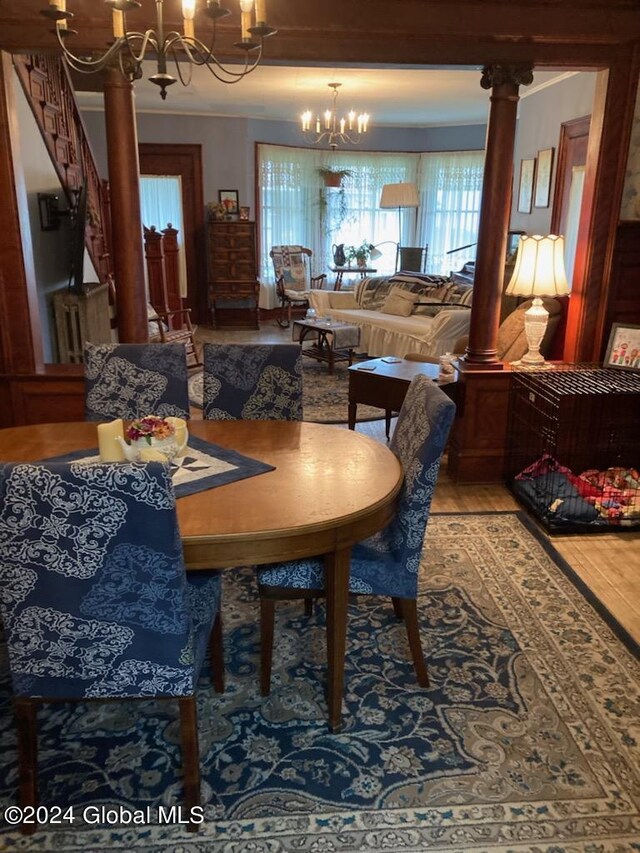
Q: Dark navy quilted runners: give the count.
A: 1